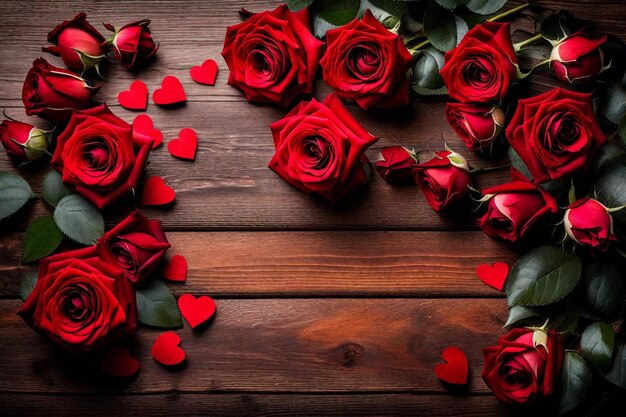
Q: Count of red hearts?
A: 12